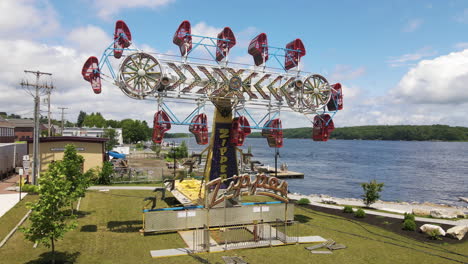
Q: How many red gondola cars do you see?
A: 12